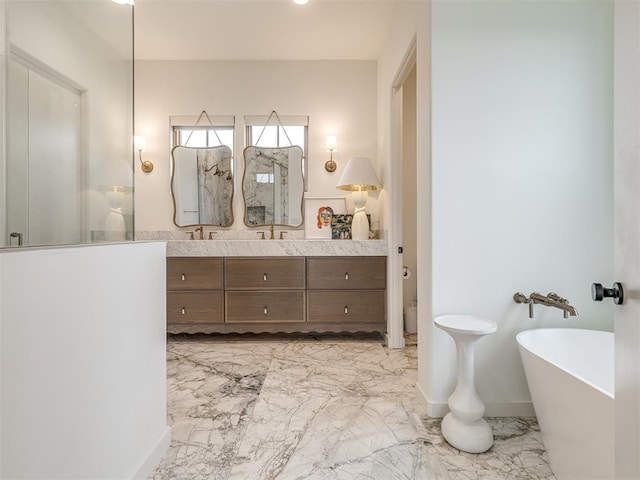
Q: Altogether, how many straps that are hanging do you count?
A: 2